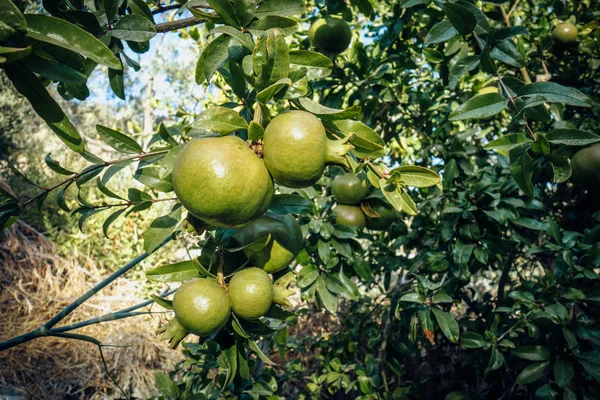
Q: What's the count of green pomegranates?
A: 11